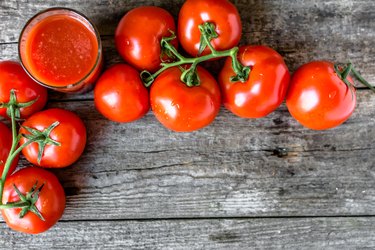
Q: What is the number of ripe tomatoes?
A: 10